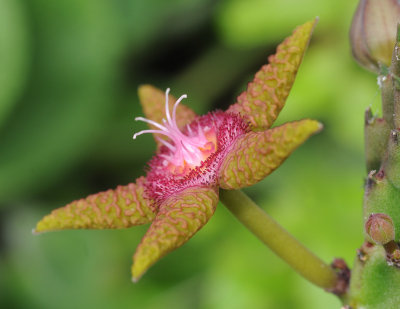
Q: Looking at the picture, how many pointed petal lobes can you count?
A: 5